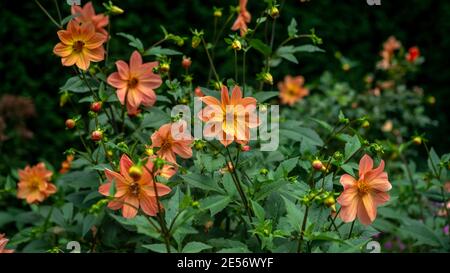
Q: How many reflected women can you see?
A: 0